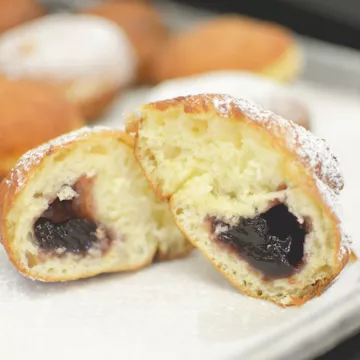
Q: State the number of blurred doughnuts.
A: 6